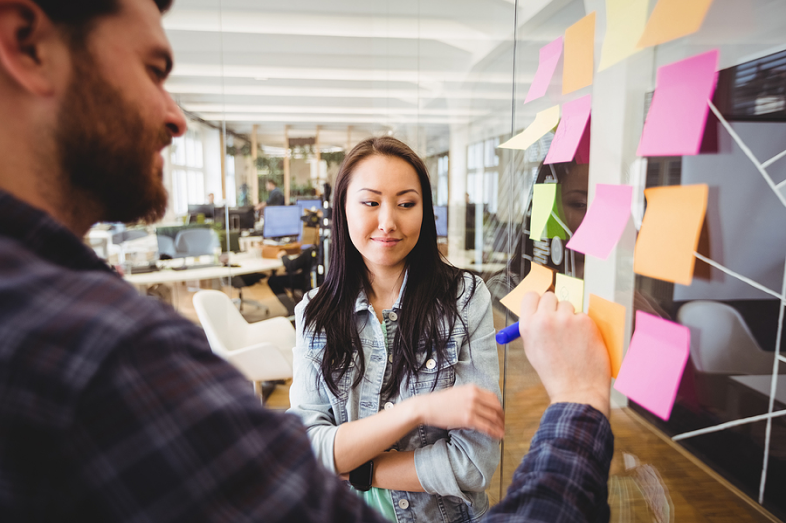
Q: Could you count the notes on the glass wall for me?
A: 14